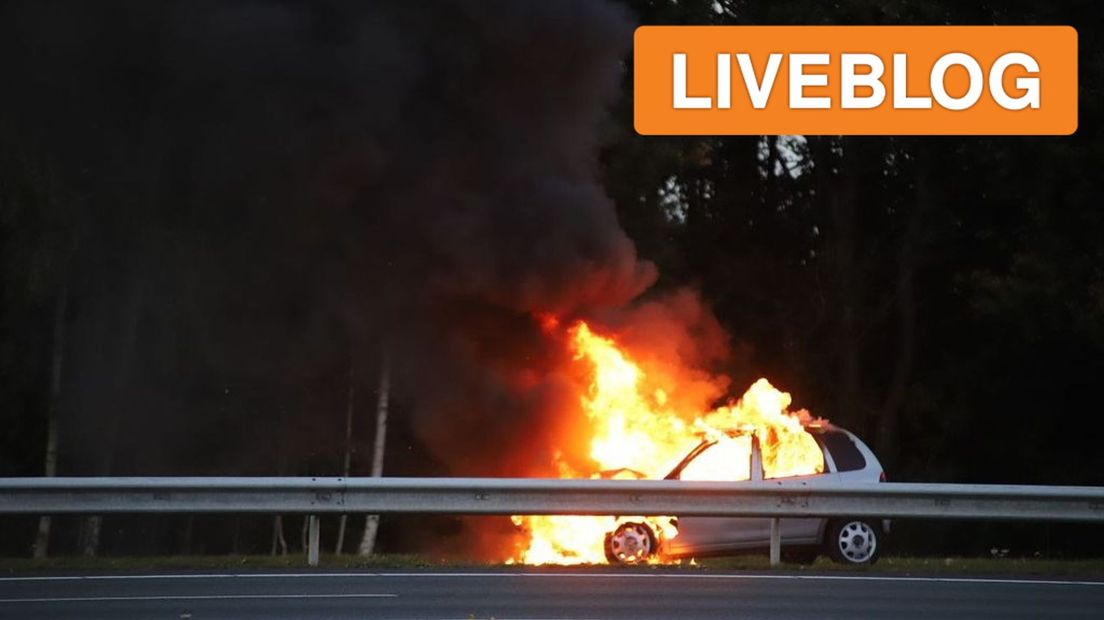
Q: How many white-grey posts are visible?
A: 2